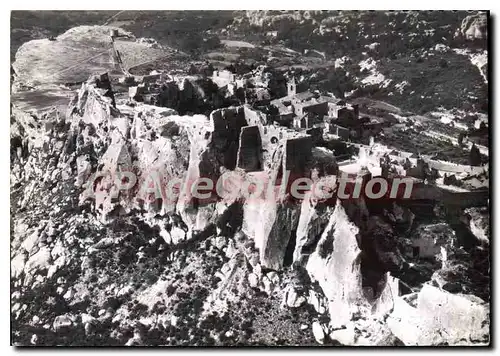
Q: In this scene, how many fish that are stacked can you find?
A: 0